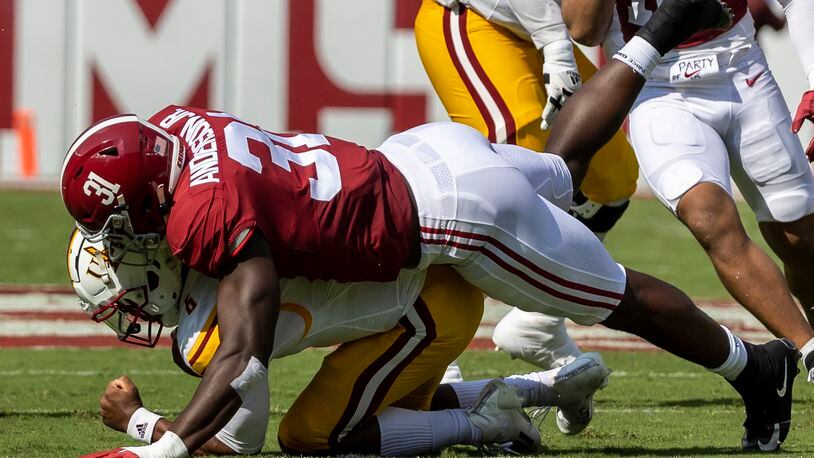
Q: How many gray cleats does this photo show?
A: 2